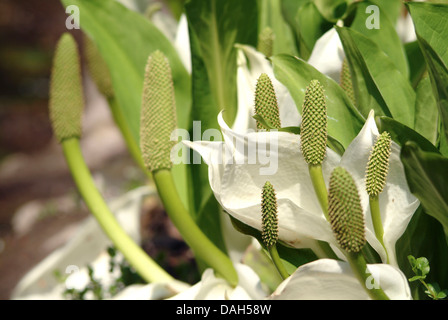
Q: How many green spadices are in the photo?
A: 10